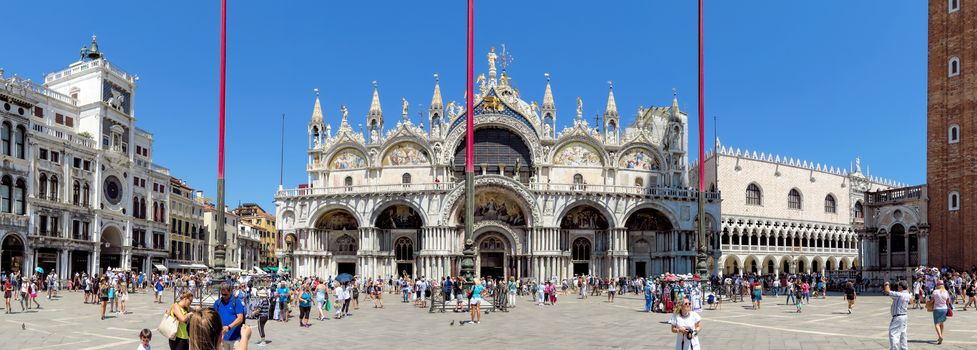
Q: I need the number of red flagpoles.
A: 3